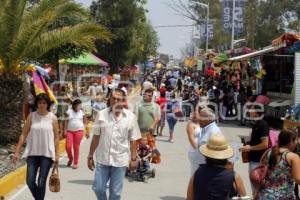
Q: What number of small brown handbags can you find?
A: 1